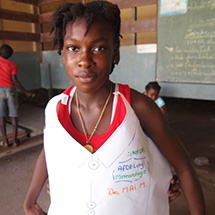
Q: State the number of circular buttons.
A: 3